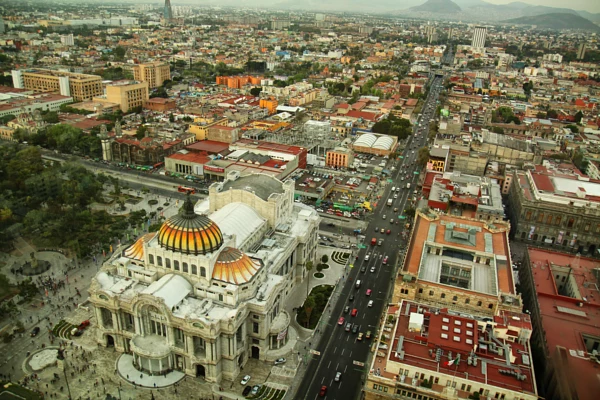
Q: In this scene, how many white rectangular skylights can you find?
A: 9